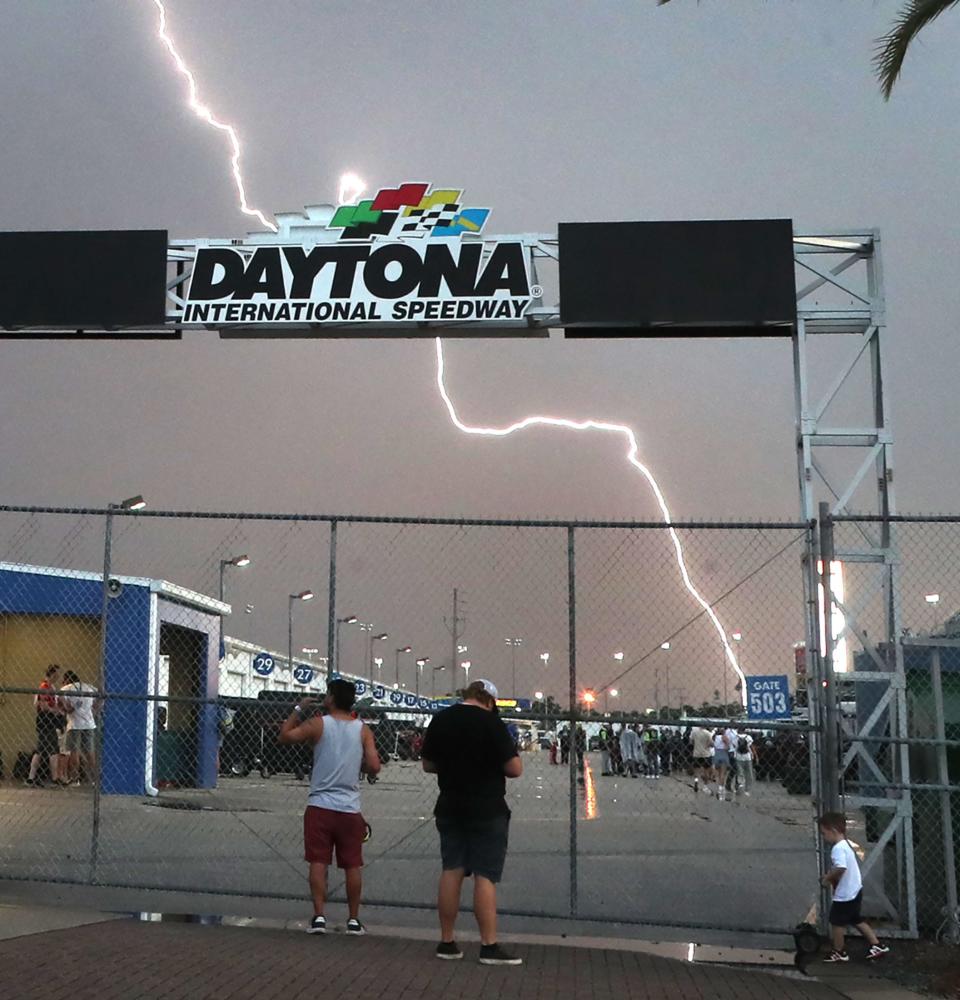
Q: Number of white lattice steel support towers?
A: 1